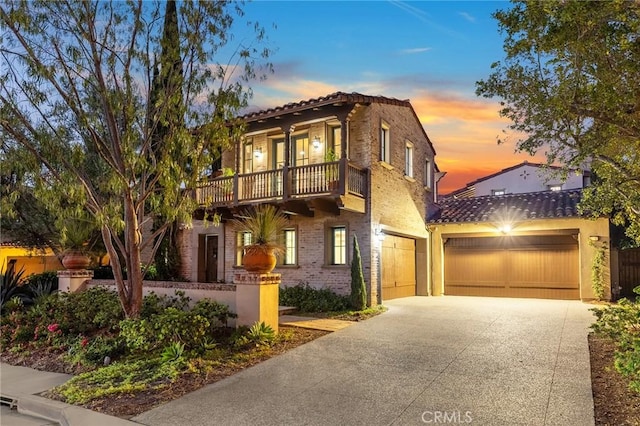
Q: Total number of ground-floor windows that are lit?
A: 3